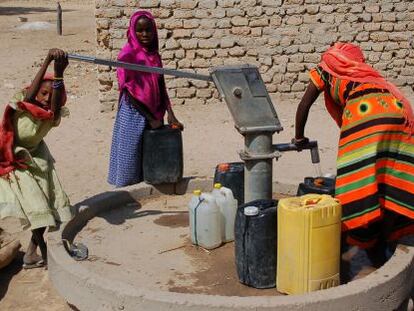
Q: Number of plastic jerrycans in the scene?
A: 7